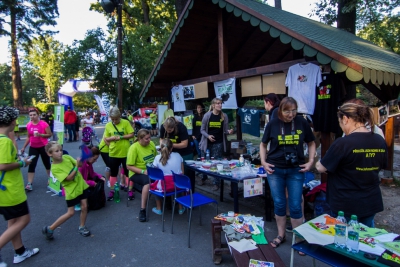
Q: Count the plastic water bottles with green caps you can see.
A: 2